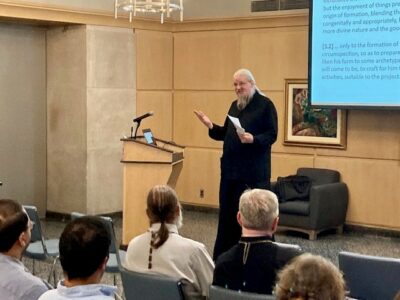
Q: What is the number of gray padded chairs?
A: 1